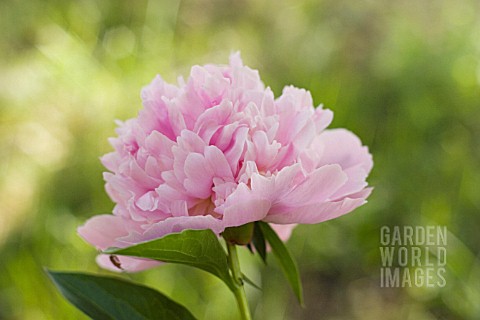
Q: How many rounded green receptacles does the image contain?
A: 1